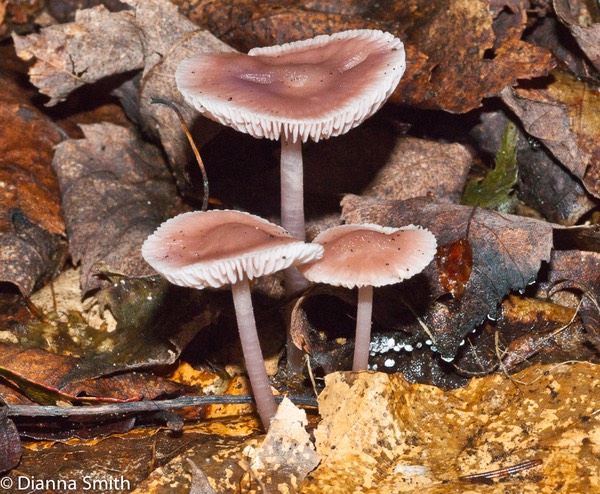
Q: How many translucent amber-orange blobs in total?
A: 1